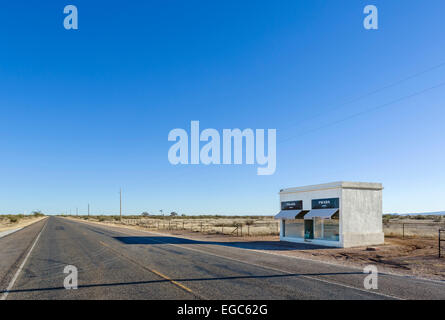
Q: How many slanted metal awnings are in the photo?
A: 2